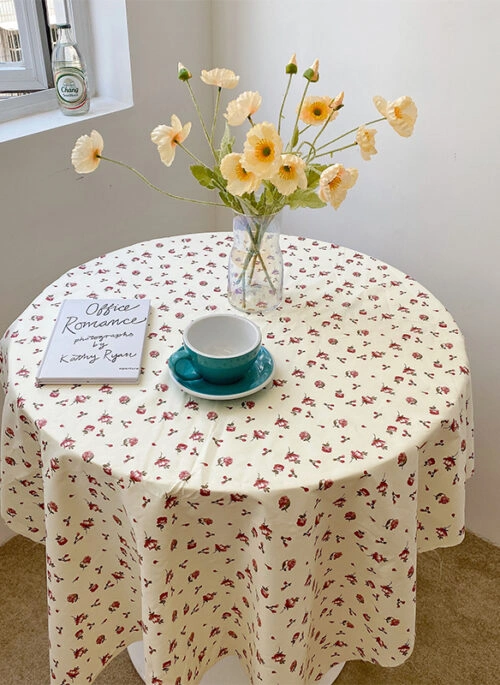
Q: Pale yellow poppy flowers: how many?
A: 11